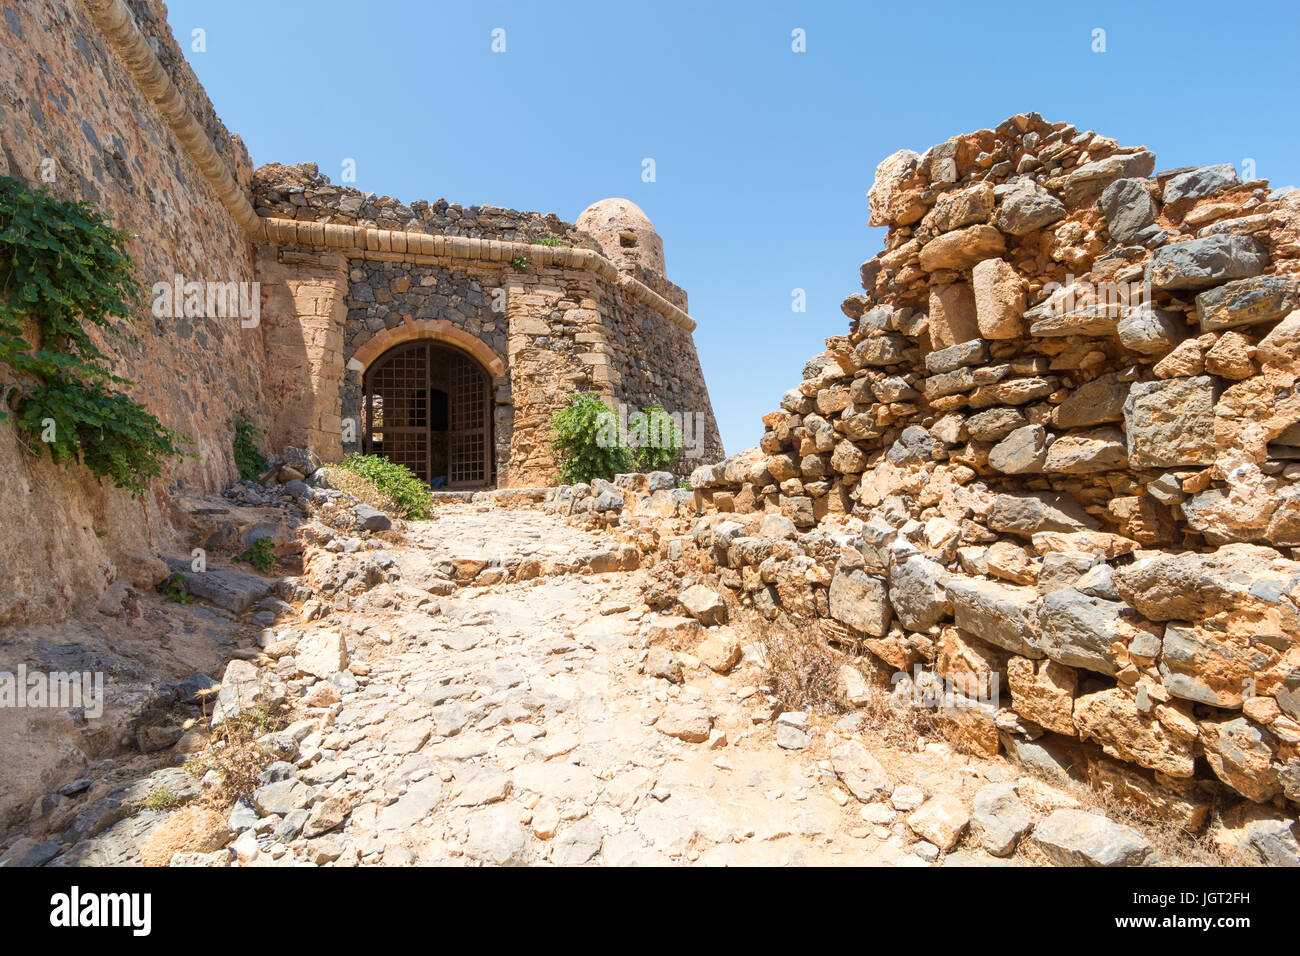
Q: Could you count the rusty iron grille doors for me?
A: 2